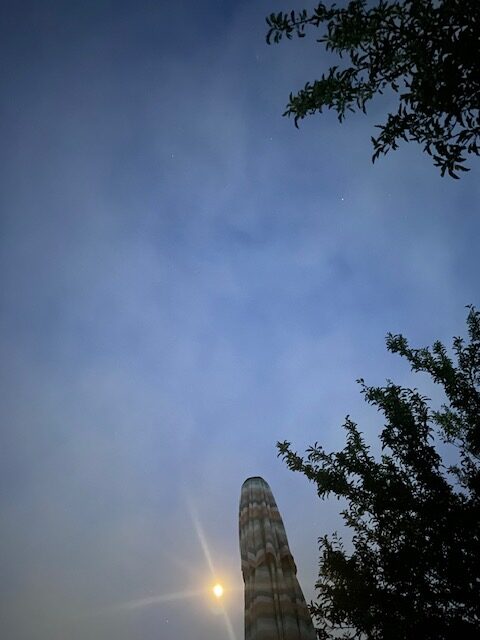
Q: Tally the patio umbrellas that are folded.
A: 1